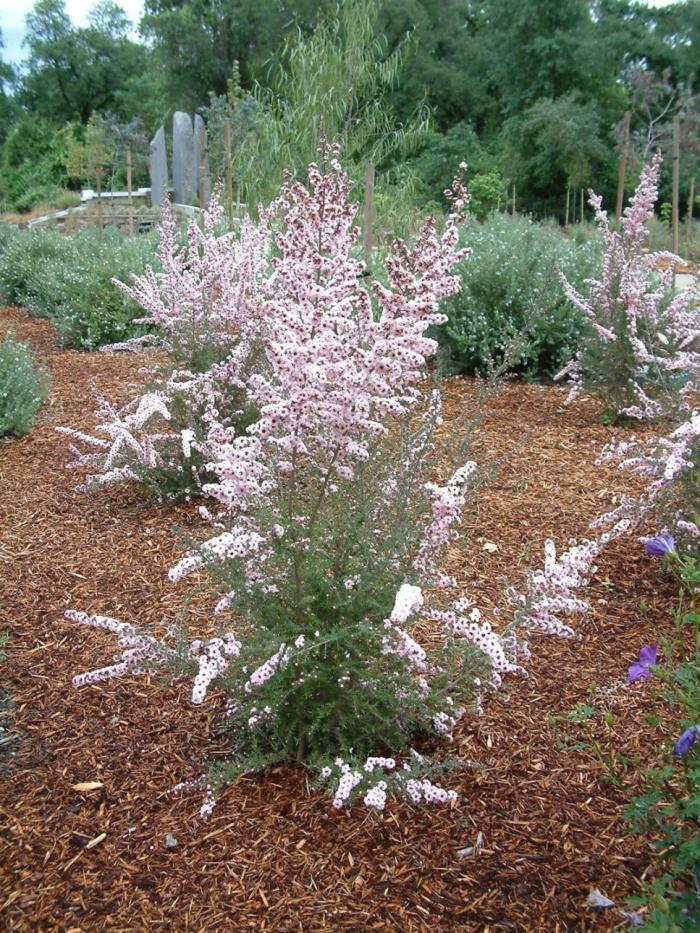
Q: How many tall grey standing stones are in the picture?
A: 3